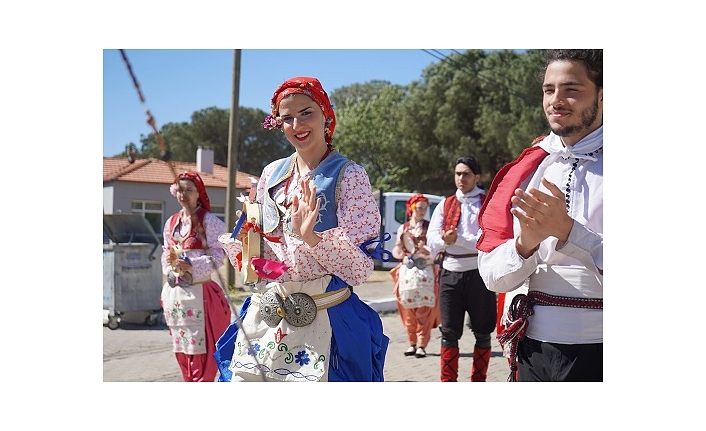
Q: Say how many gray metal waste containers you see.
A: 1